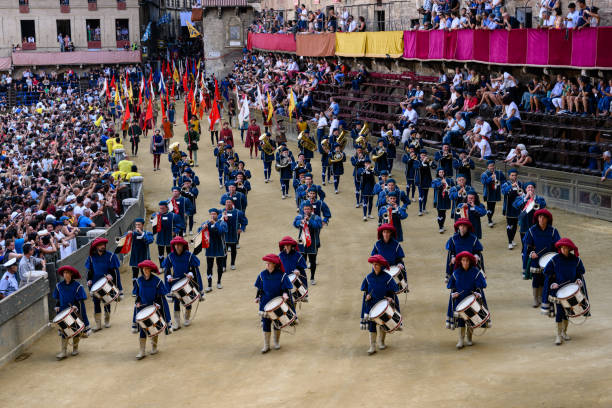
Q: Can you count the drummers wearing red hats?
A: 12